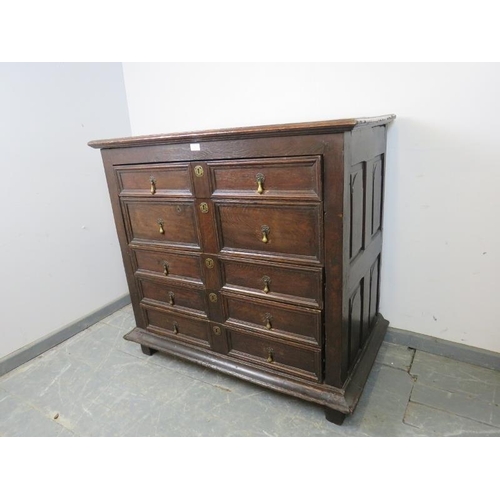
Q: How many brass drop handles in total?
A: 10